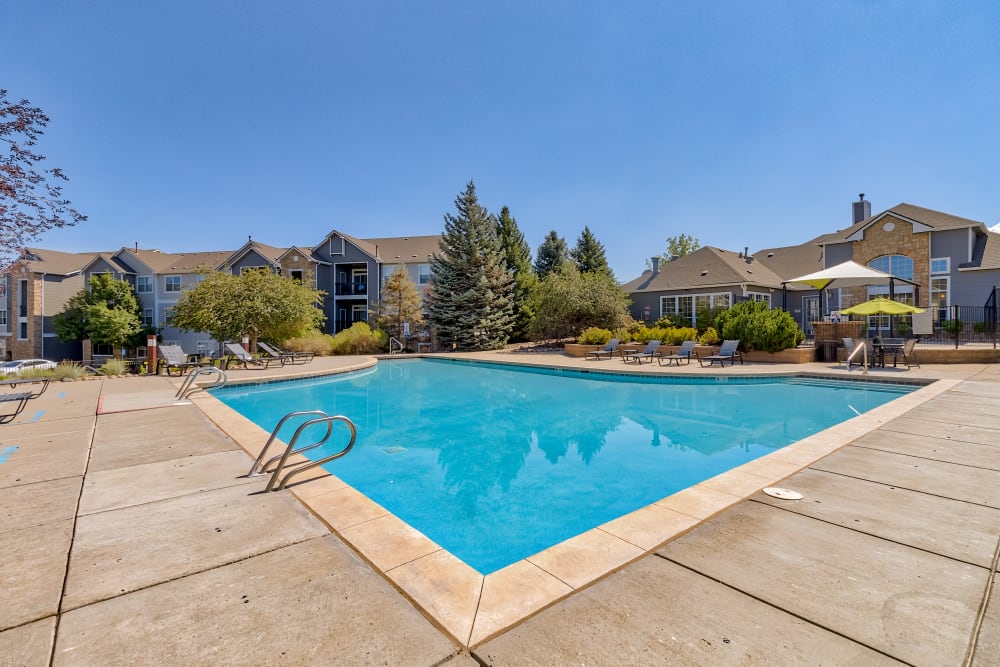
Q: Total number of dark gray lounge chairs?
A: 10